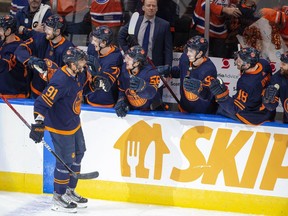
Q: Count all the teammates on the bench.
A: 7